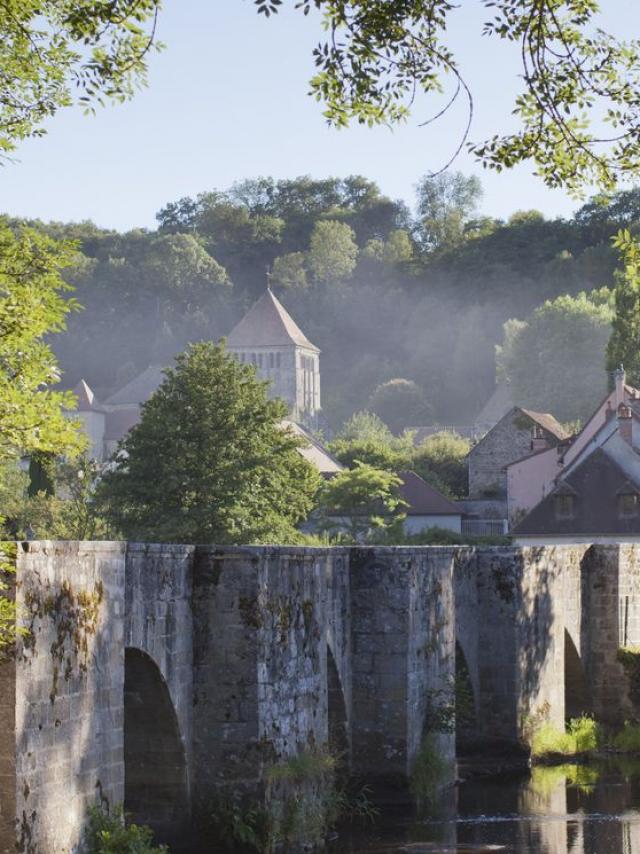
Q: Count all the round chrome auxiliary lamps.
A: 0